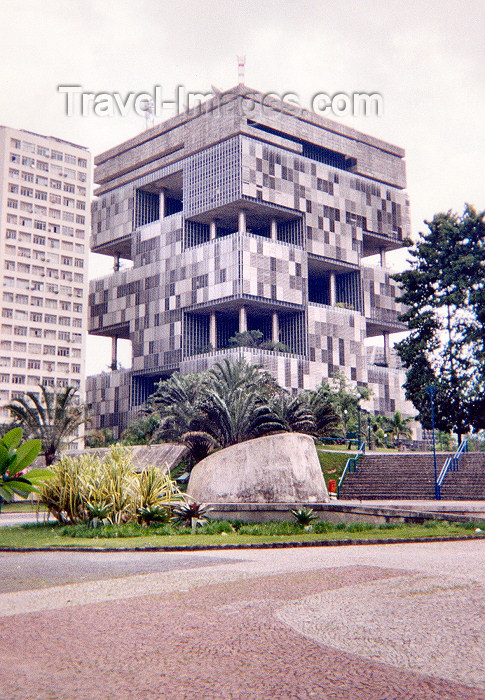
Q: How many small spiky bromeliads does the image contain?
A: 4